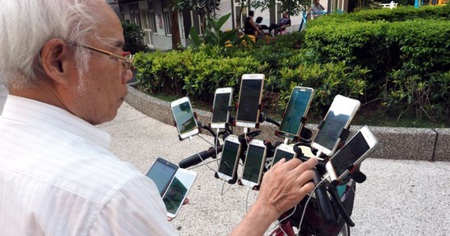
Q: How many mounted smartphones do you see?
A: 9